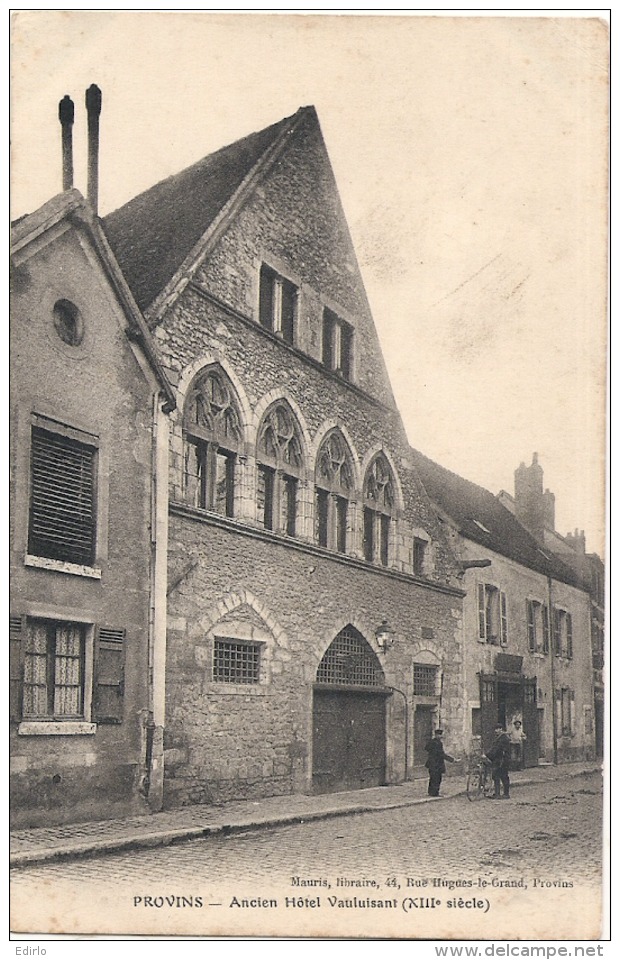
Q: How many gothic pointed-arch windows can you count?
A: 4